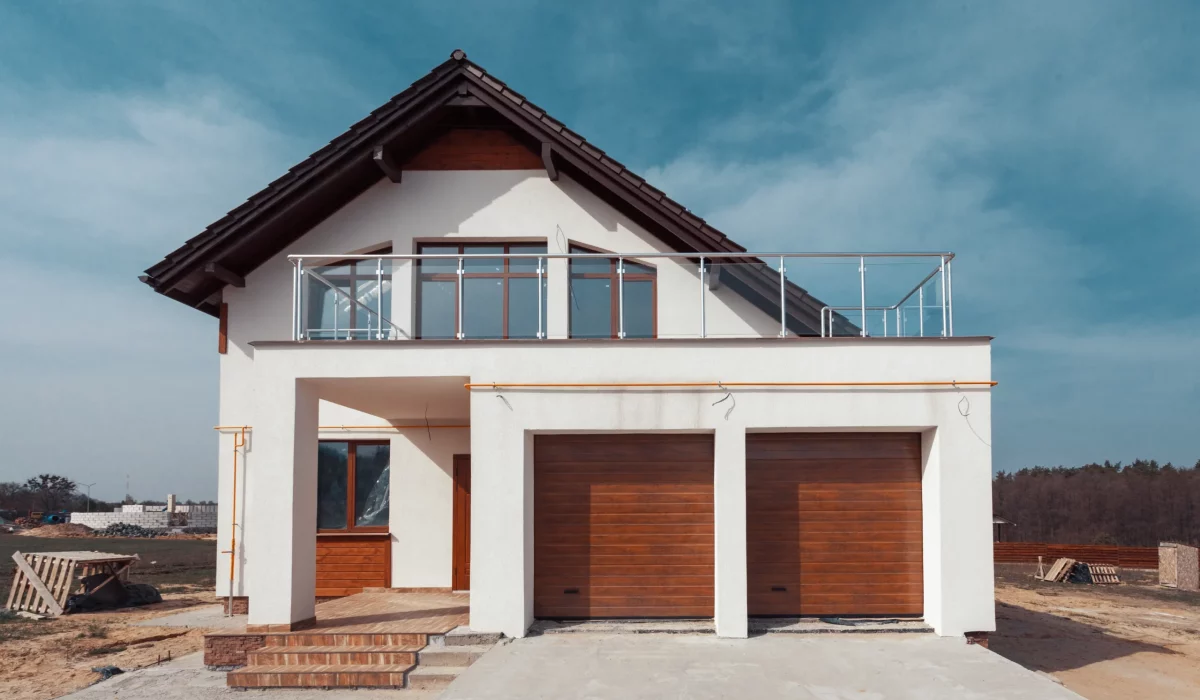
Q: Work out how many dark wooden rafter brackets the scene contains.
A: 4